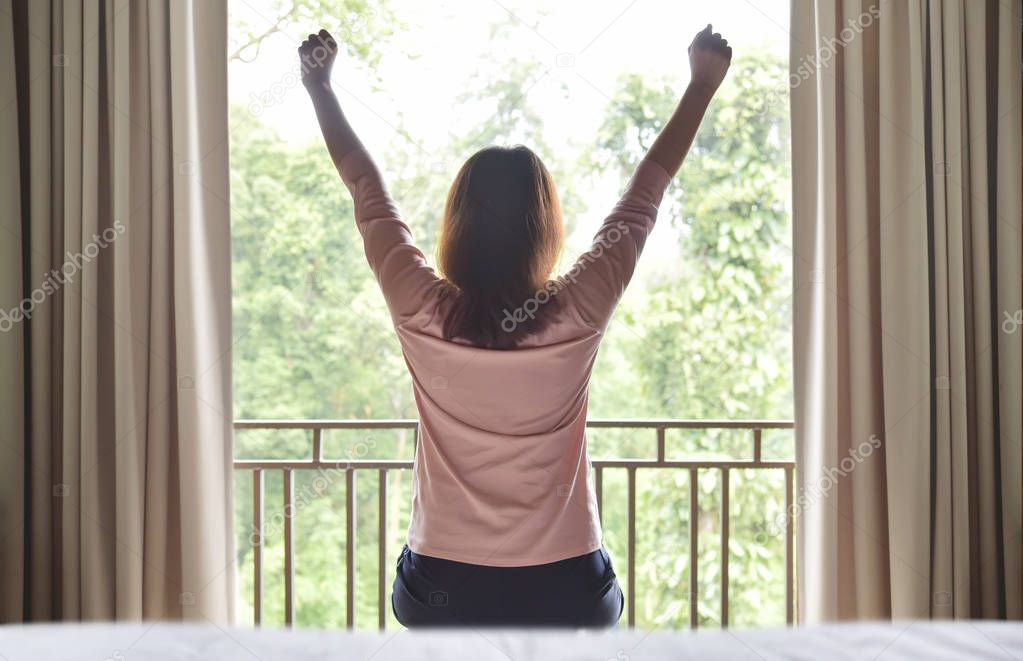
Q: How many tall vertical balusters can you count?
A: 9